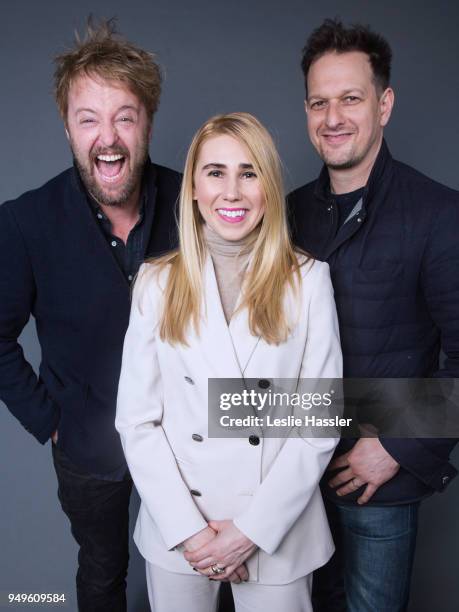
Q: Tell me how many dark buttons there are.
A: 5